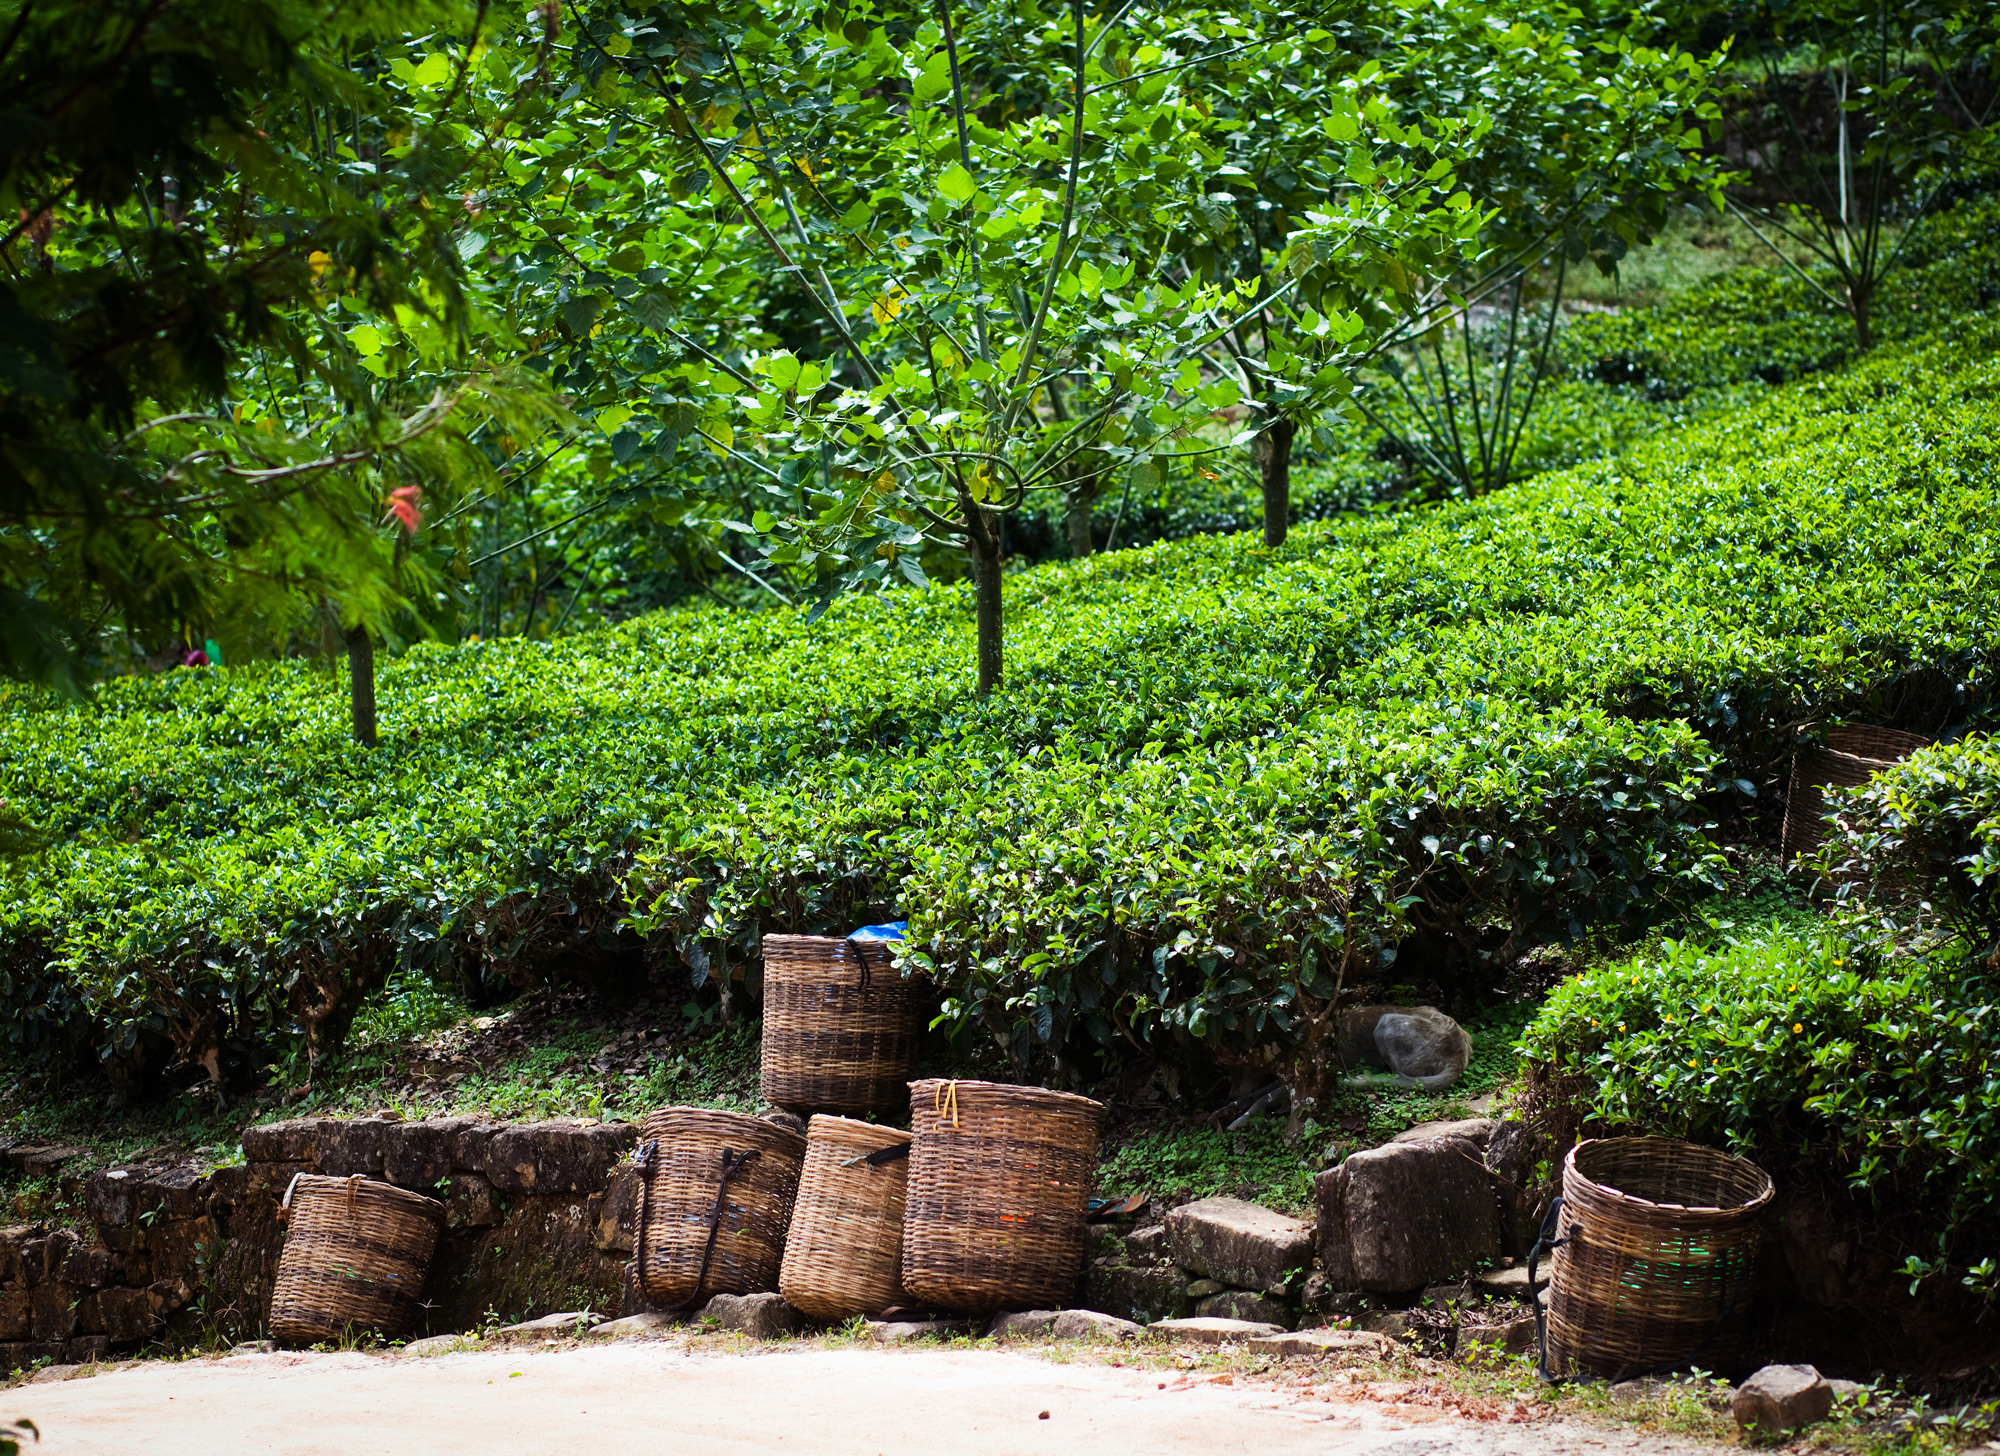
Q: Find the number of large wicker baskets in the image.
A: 7